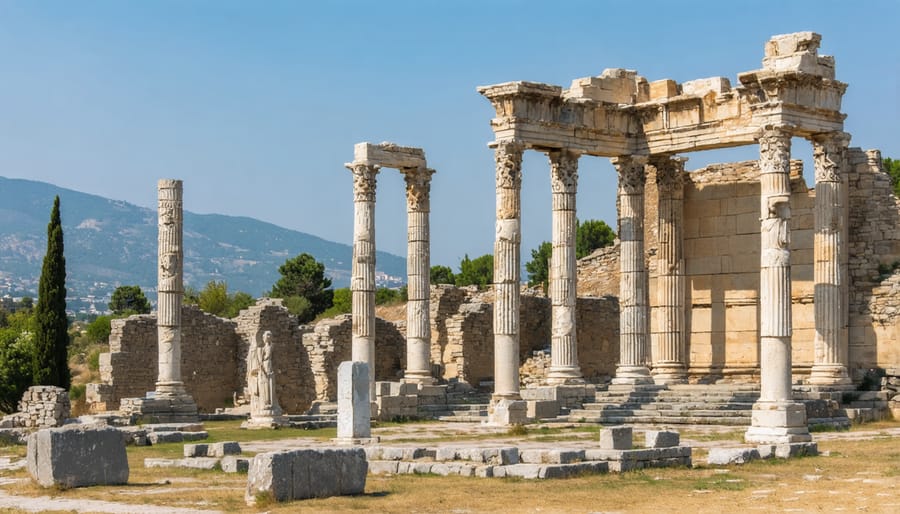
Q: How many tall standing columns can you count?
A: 9